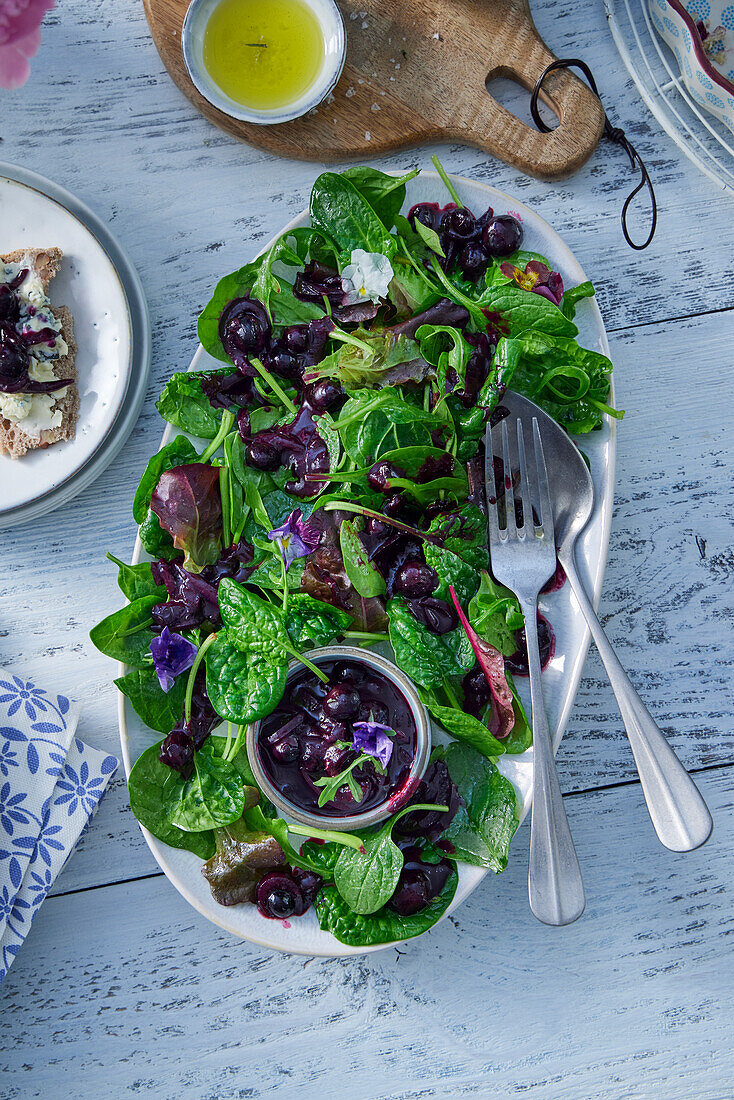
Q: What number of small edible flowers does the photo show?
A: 5